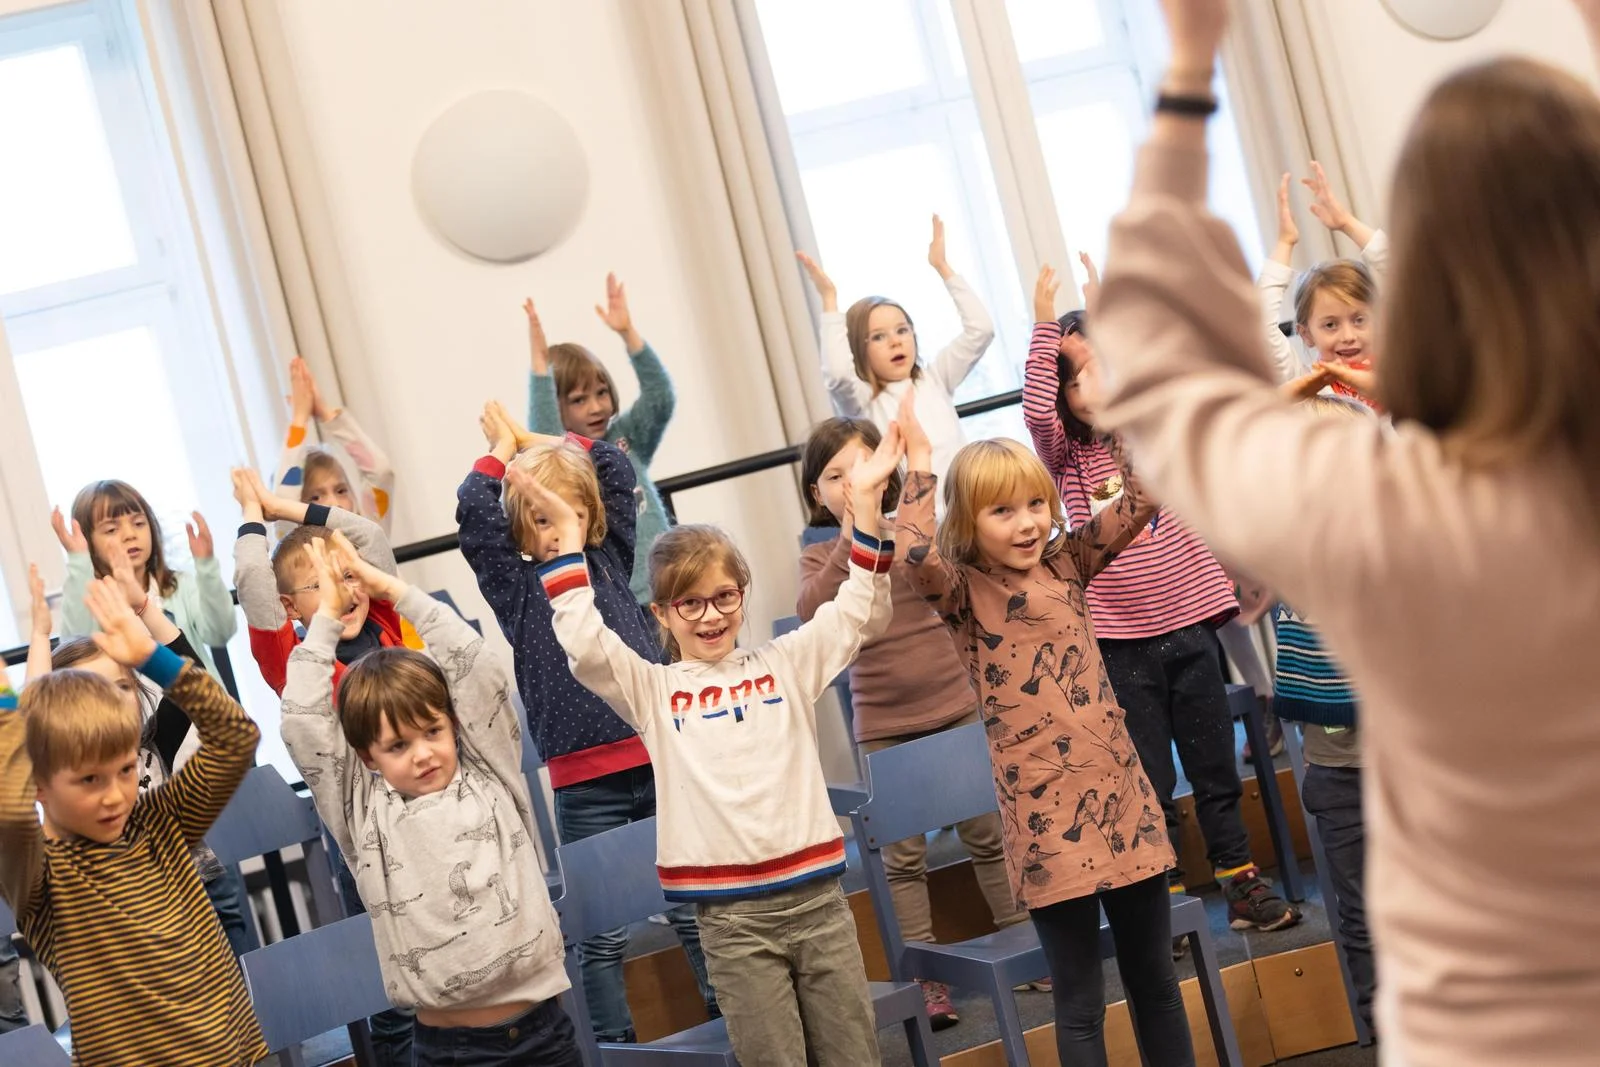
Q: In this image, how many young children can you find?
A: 15